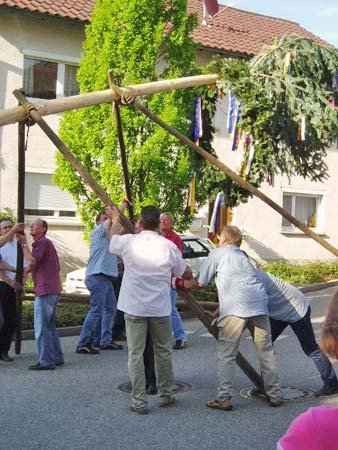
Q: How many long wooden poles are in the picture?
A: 5